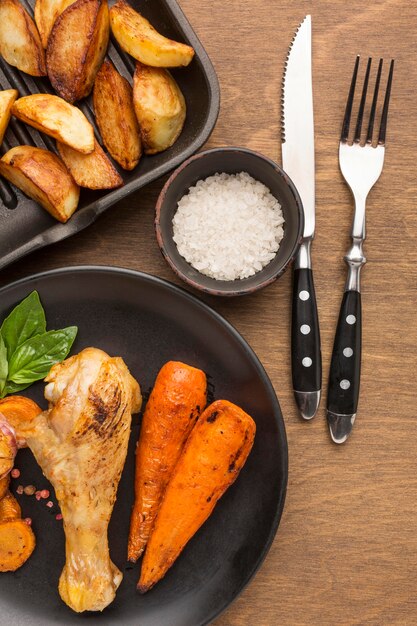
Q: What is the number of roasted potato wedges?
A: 10